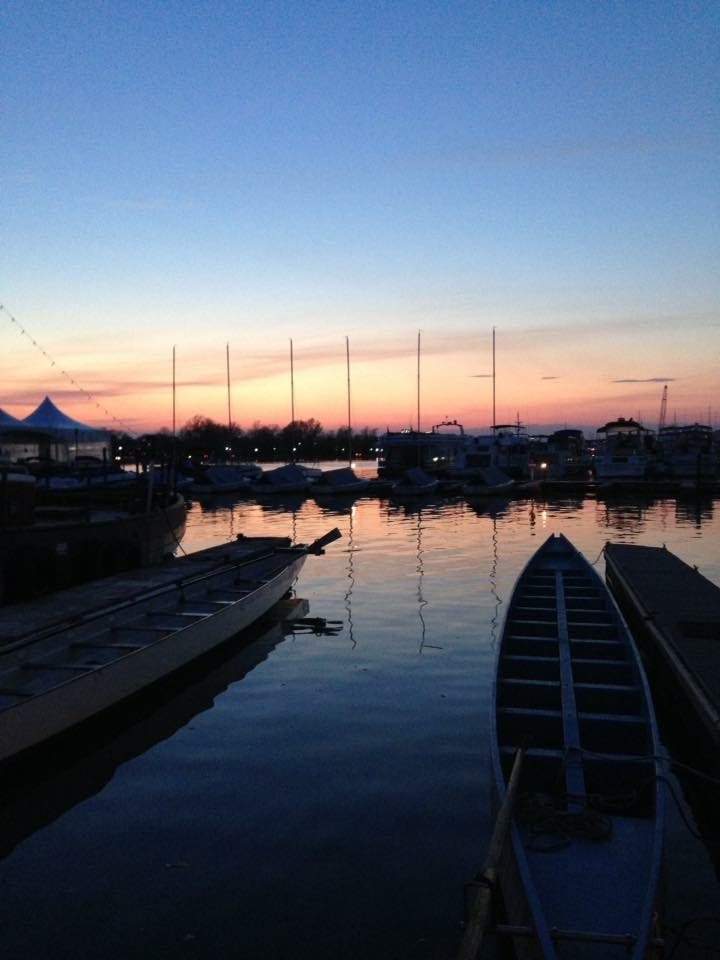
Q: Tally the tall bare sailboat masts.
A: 6